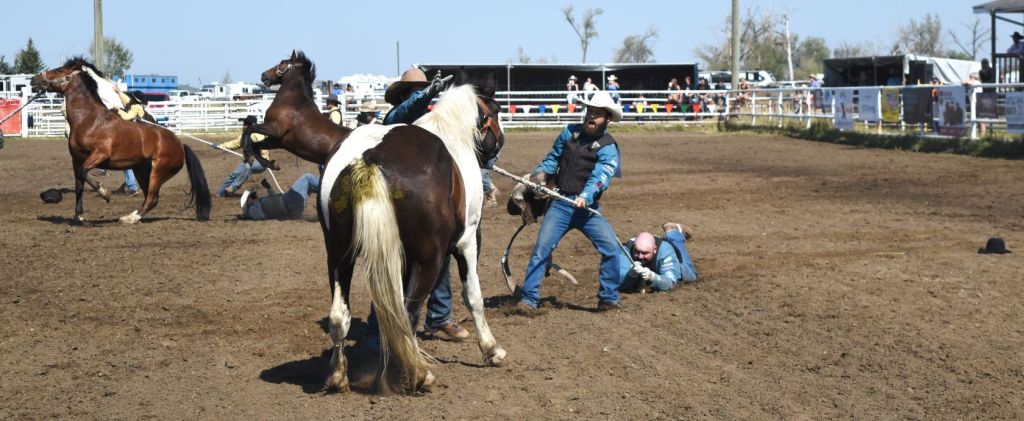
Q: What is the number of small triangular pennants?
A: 12